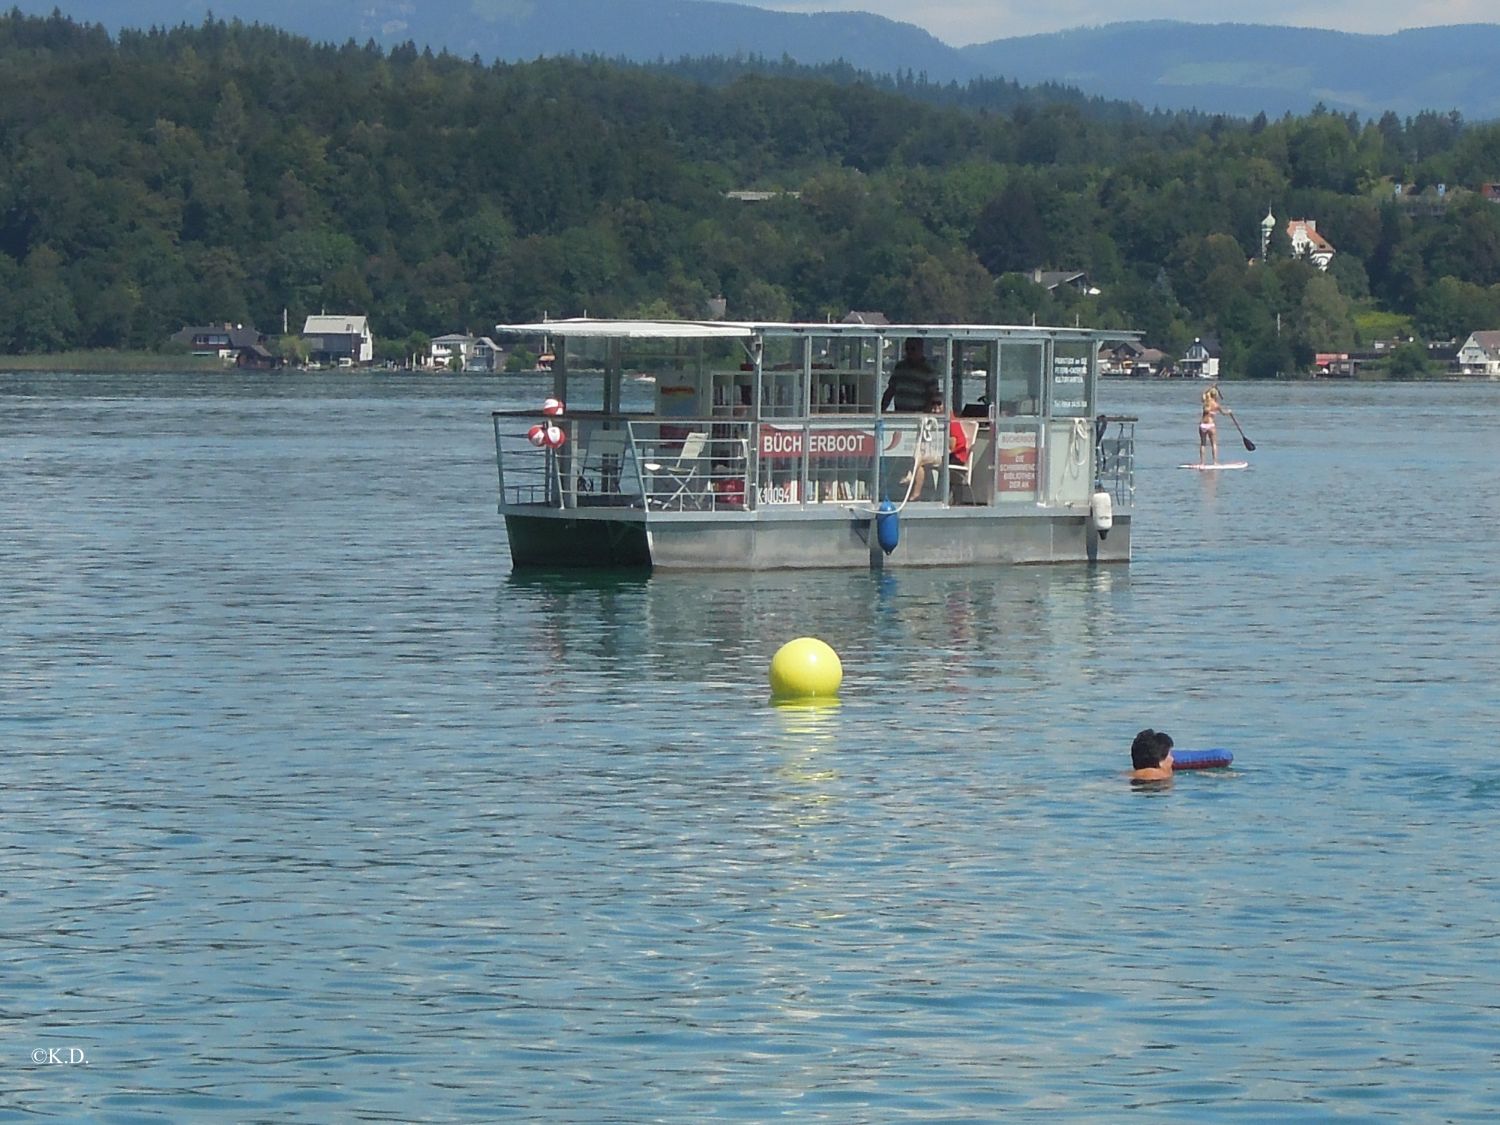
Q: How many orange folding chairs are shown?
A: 0